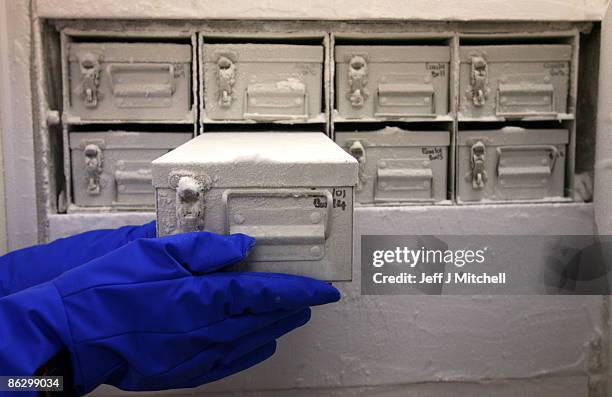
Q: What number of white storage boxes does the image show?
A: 8